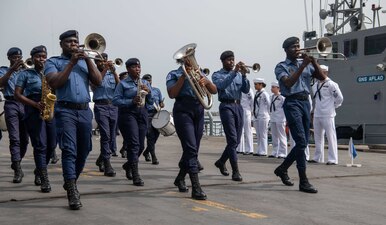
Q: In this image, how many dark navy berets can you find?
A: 9